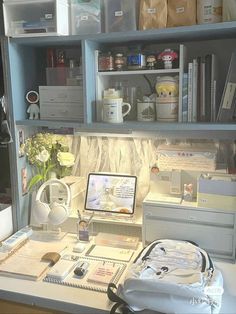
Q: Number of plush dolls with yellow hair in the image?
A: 1